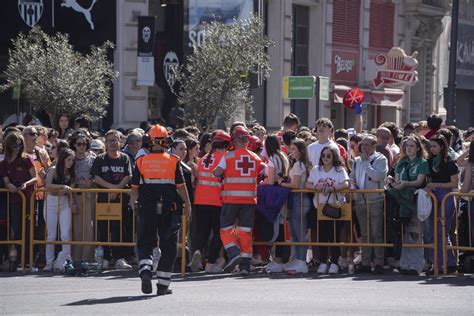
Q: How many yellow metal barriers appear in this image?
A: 4